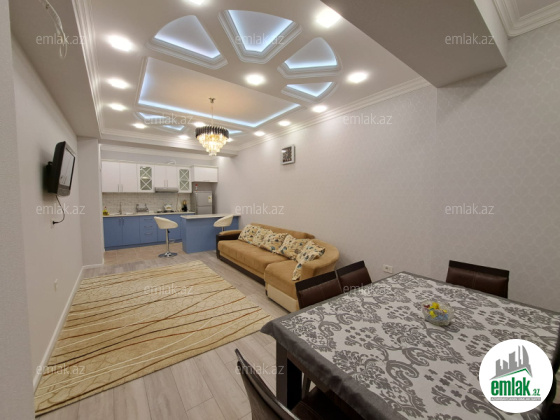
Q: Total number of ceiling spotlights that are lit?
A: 14